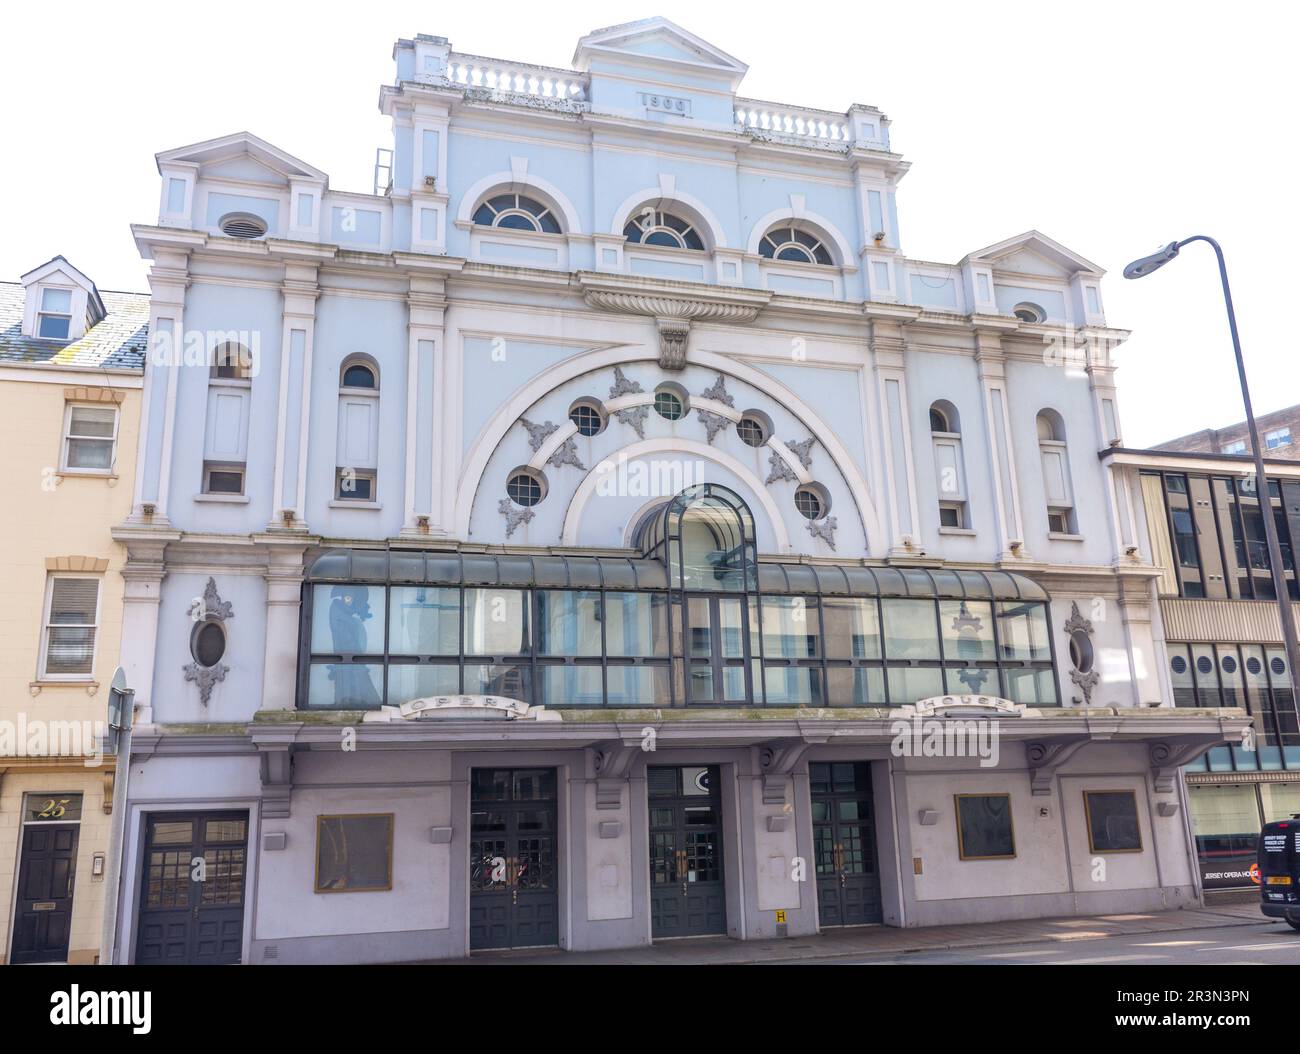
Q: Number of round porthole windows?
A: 5